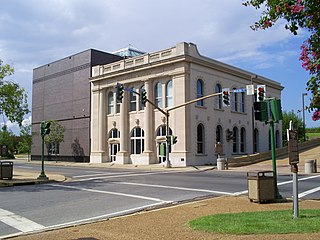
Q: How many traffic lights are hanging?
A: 4